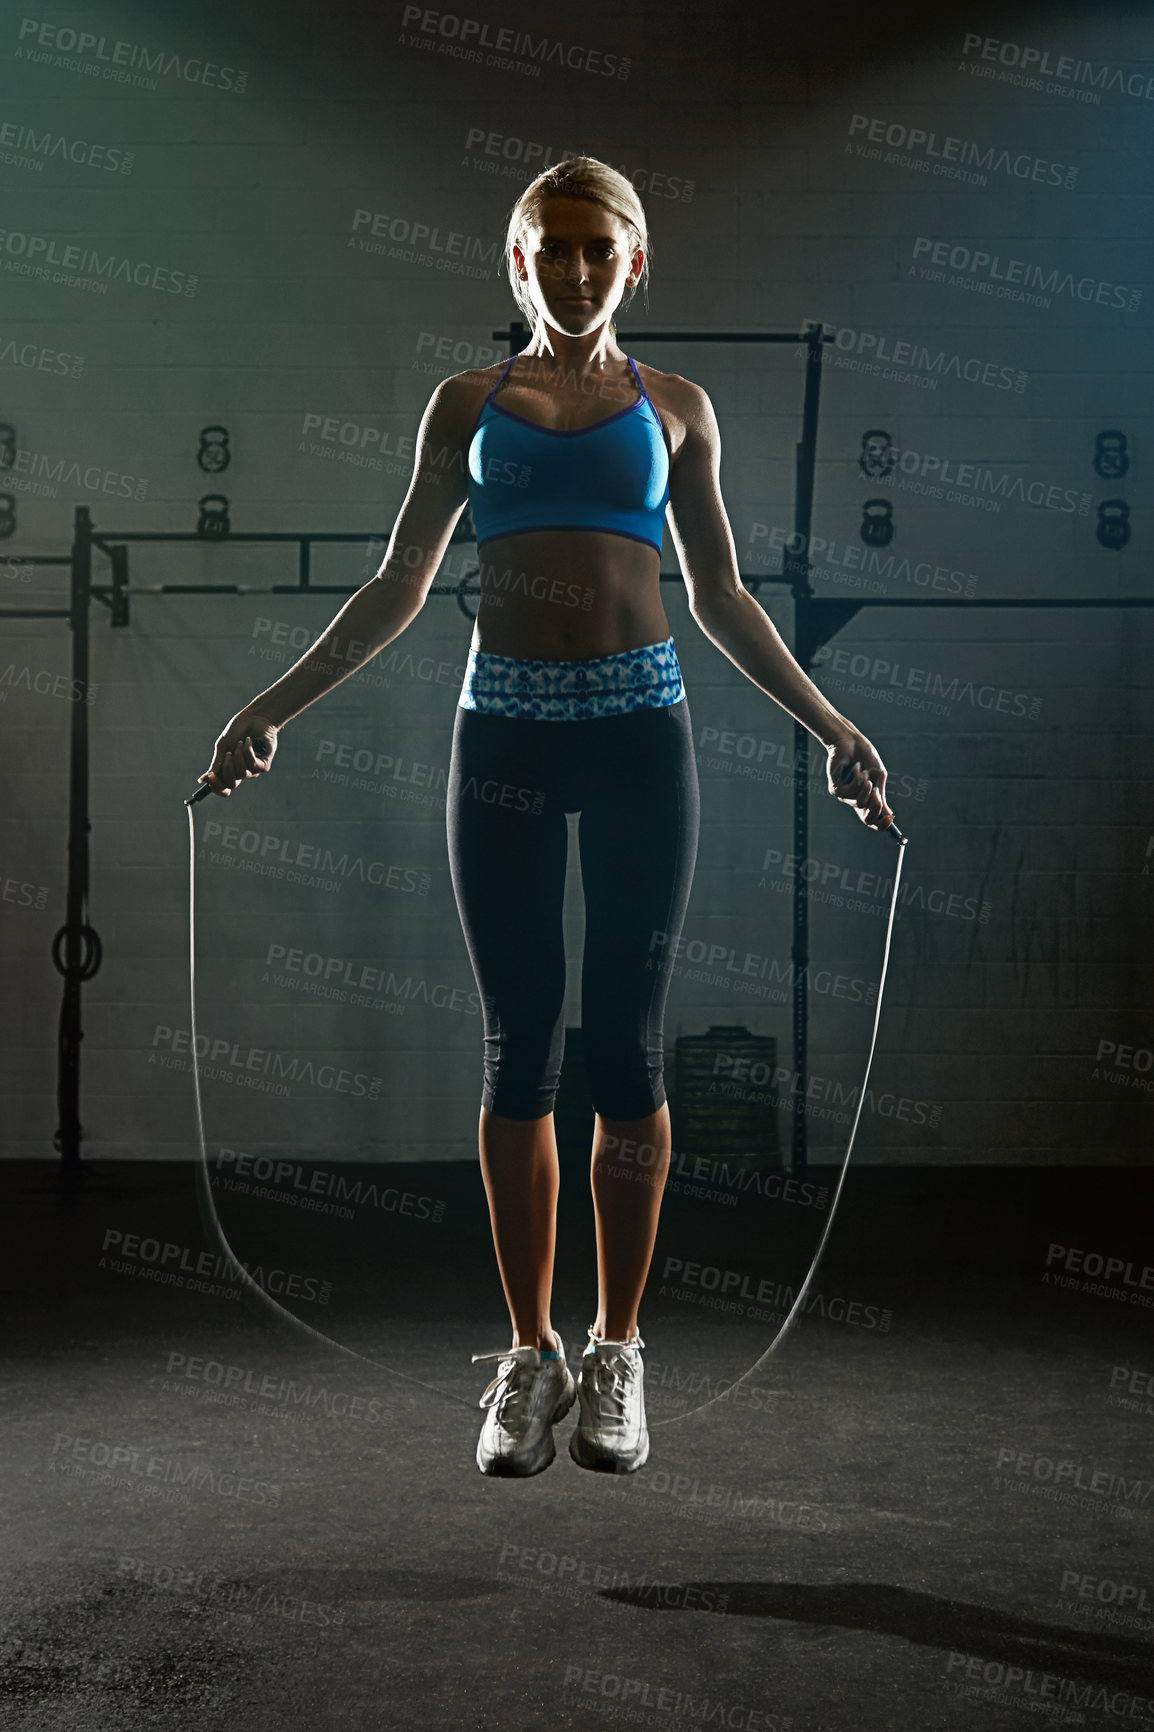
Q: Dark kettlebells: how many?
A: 8